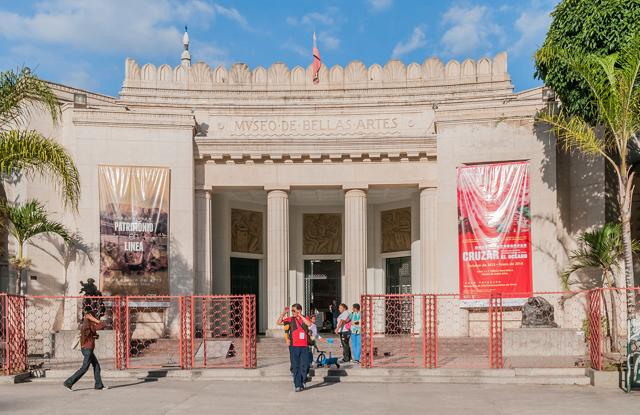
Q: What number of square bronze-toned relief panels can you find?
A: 3